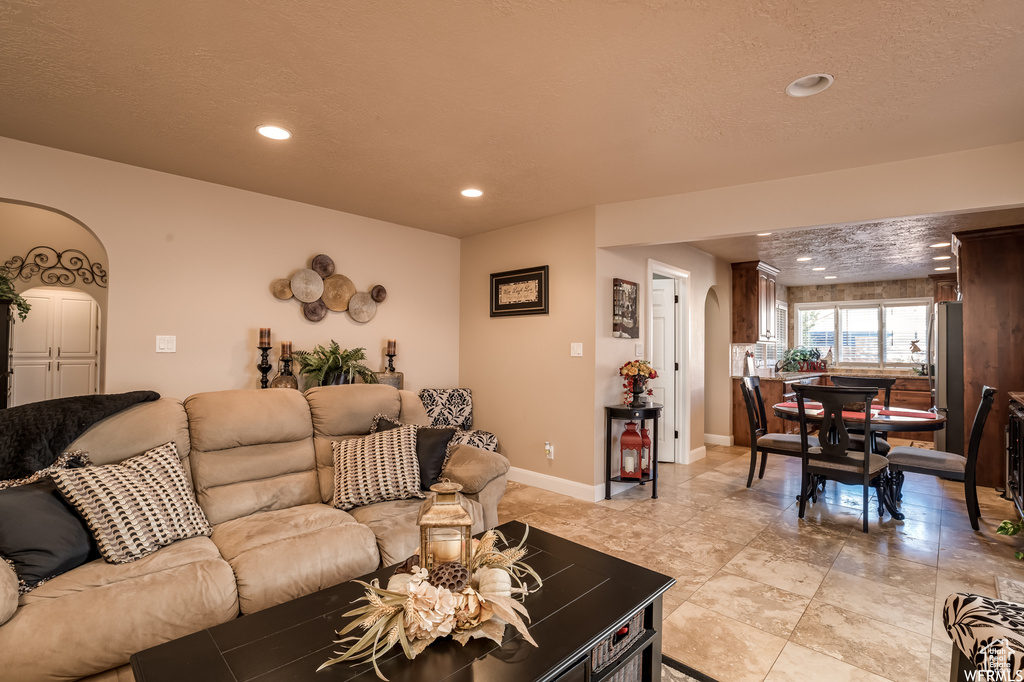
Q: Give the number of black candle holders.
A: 3